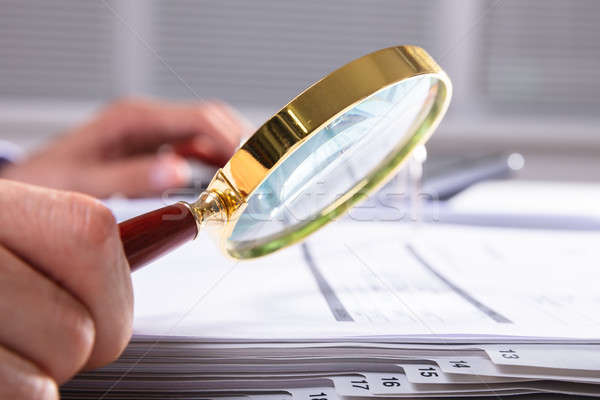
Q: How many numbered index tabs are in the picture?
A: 6